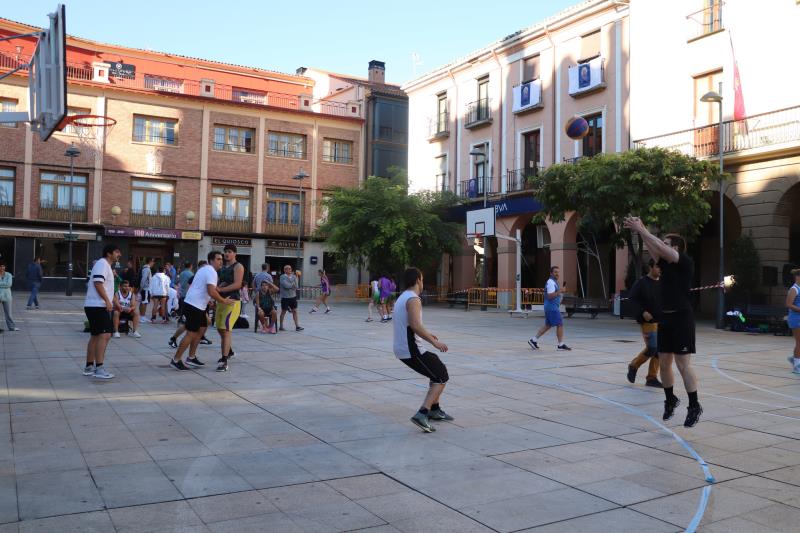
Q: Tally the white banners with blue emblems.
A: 2